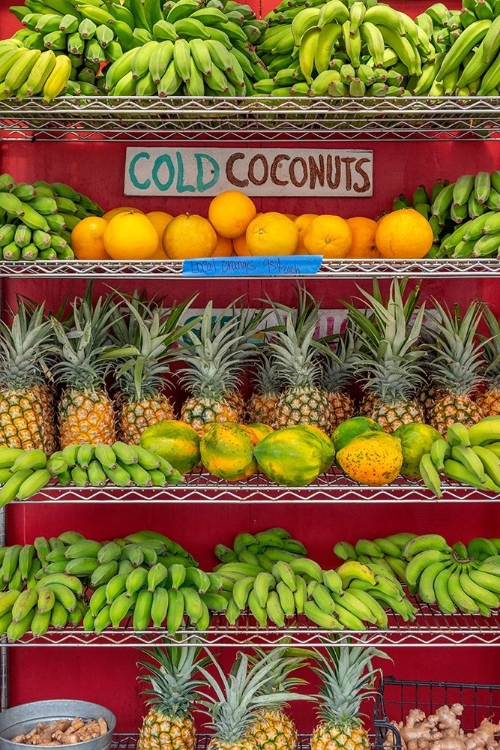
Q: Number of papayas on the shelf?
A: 7